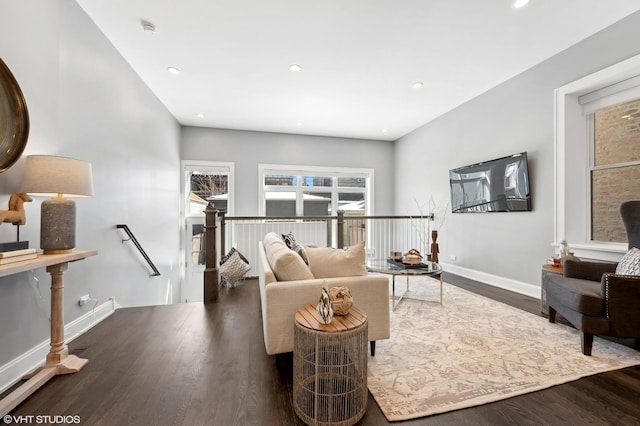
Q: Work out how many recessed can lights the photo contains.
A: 7